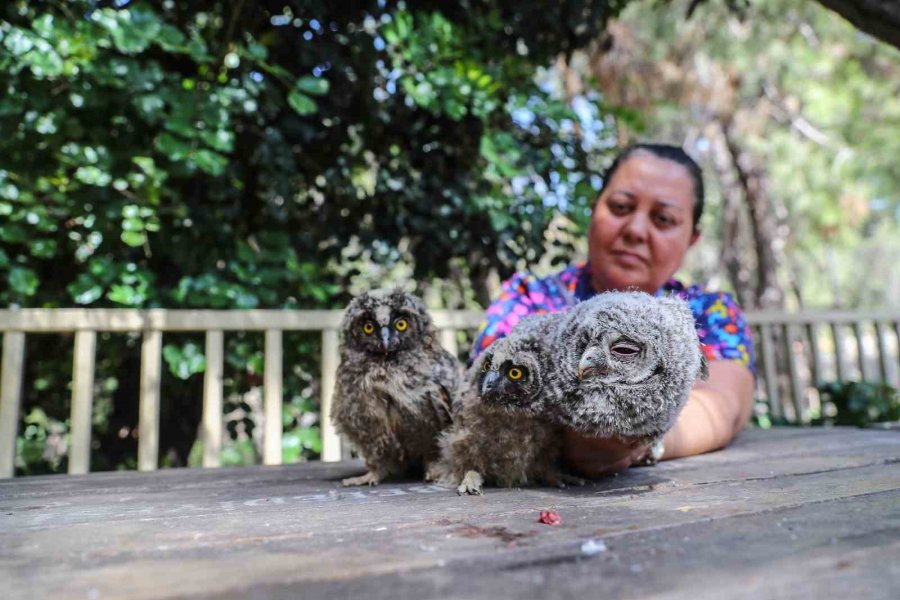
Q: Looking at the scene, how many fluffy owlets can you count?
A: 3